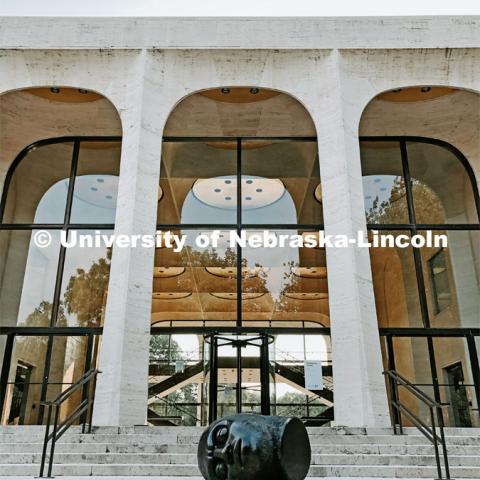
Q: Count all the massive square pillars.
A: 2